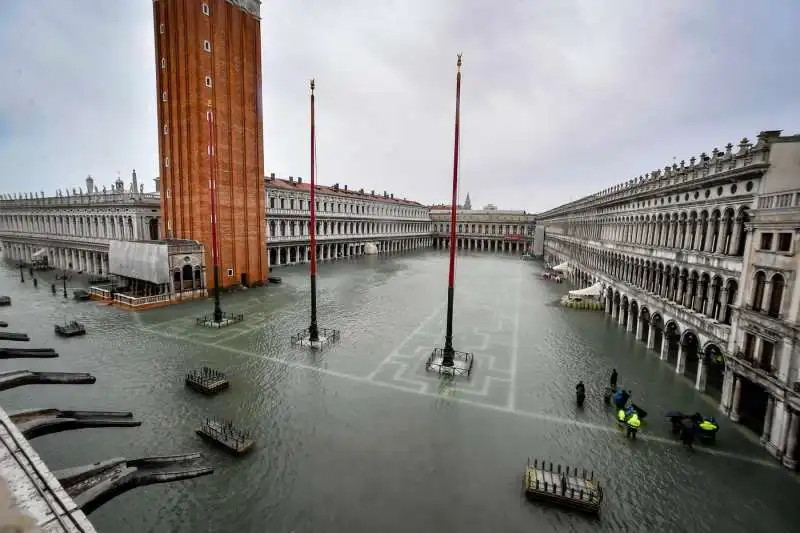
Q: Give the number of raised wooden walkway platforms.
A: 4